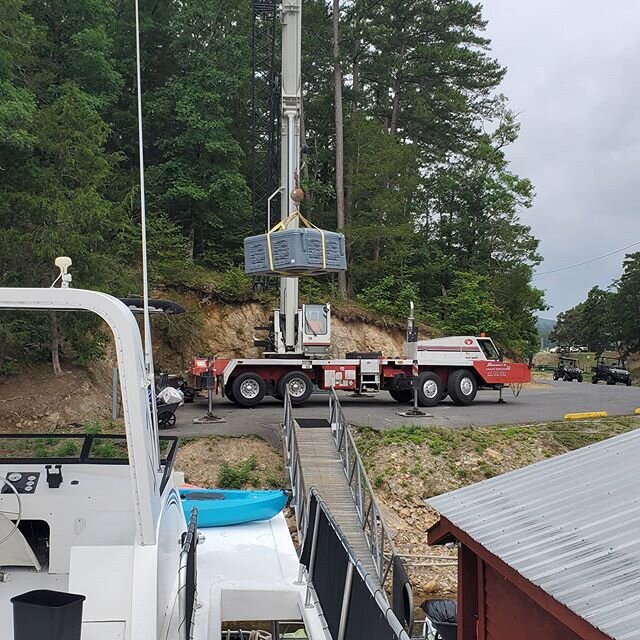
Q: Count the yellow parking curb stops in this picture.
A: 2